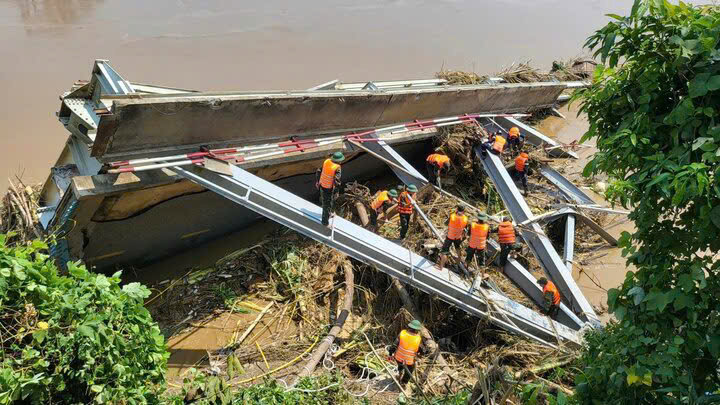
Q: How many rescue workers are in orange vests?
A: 12